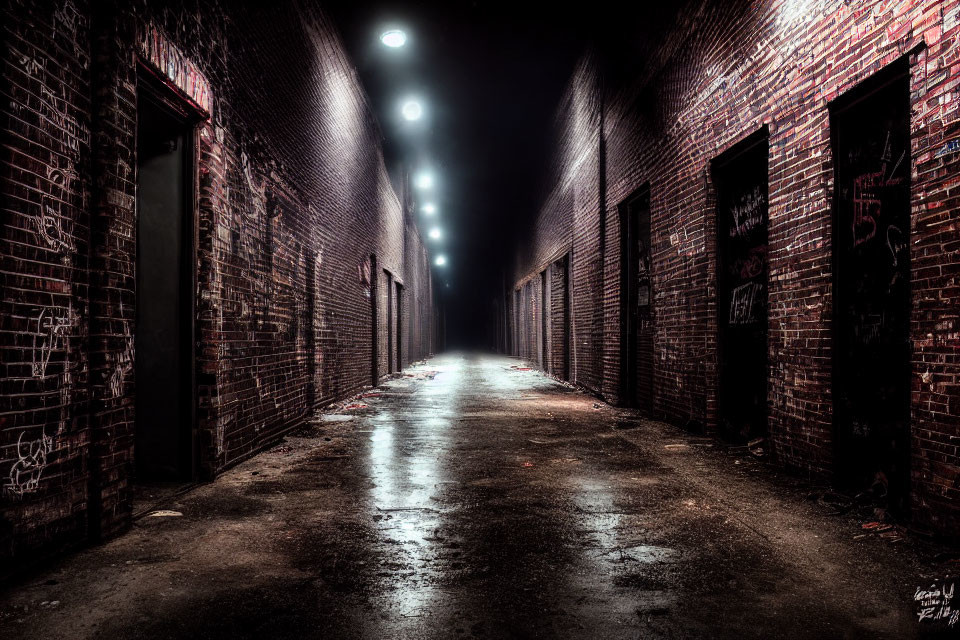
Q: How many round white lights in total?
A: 6